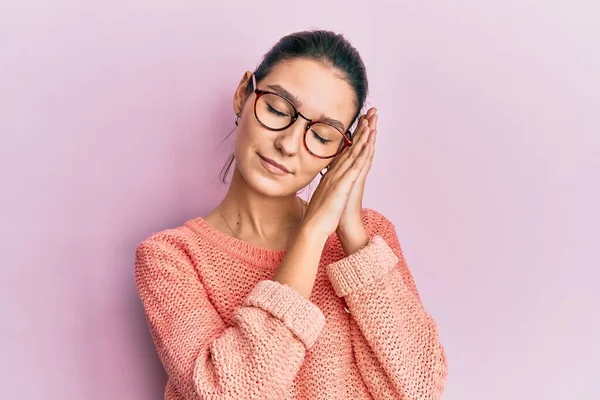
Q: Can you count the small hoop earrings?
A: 2